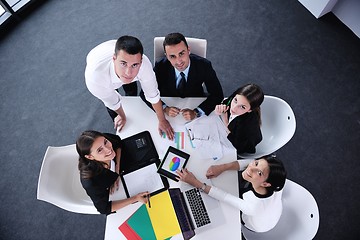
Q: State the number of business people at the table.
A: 5